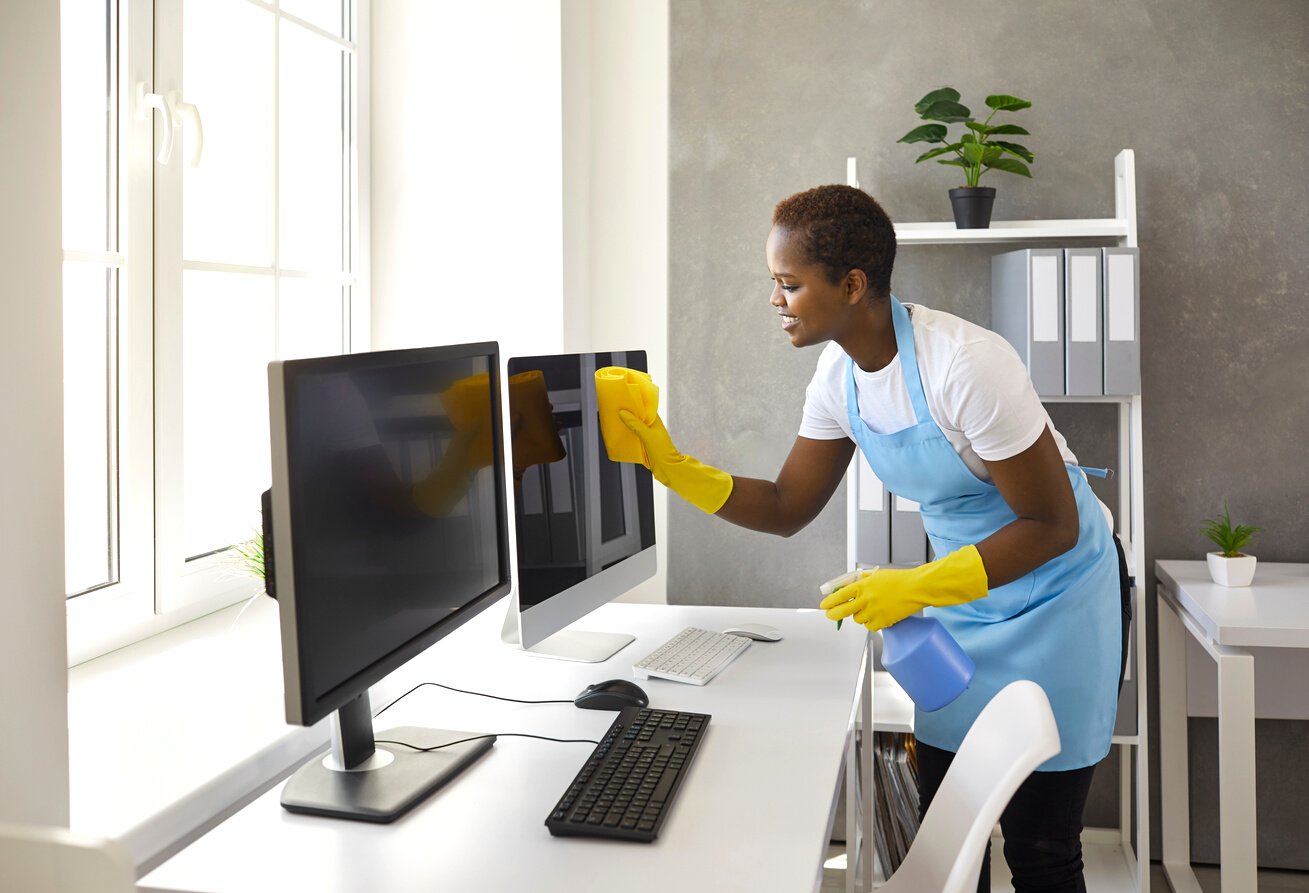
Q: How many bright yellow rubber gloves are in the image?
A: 2